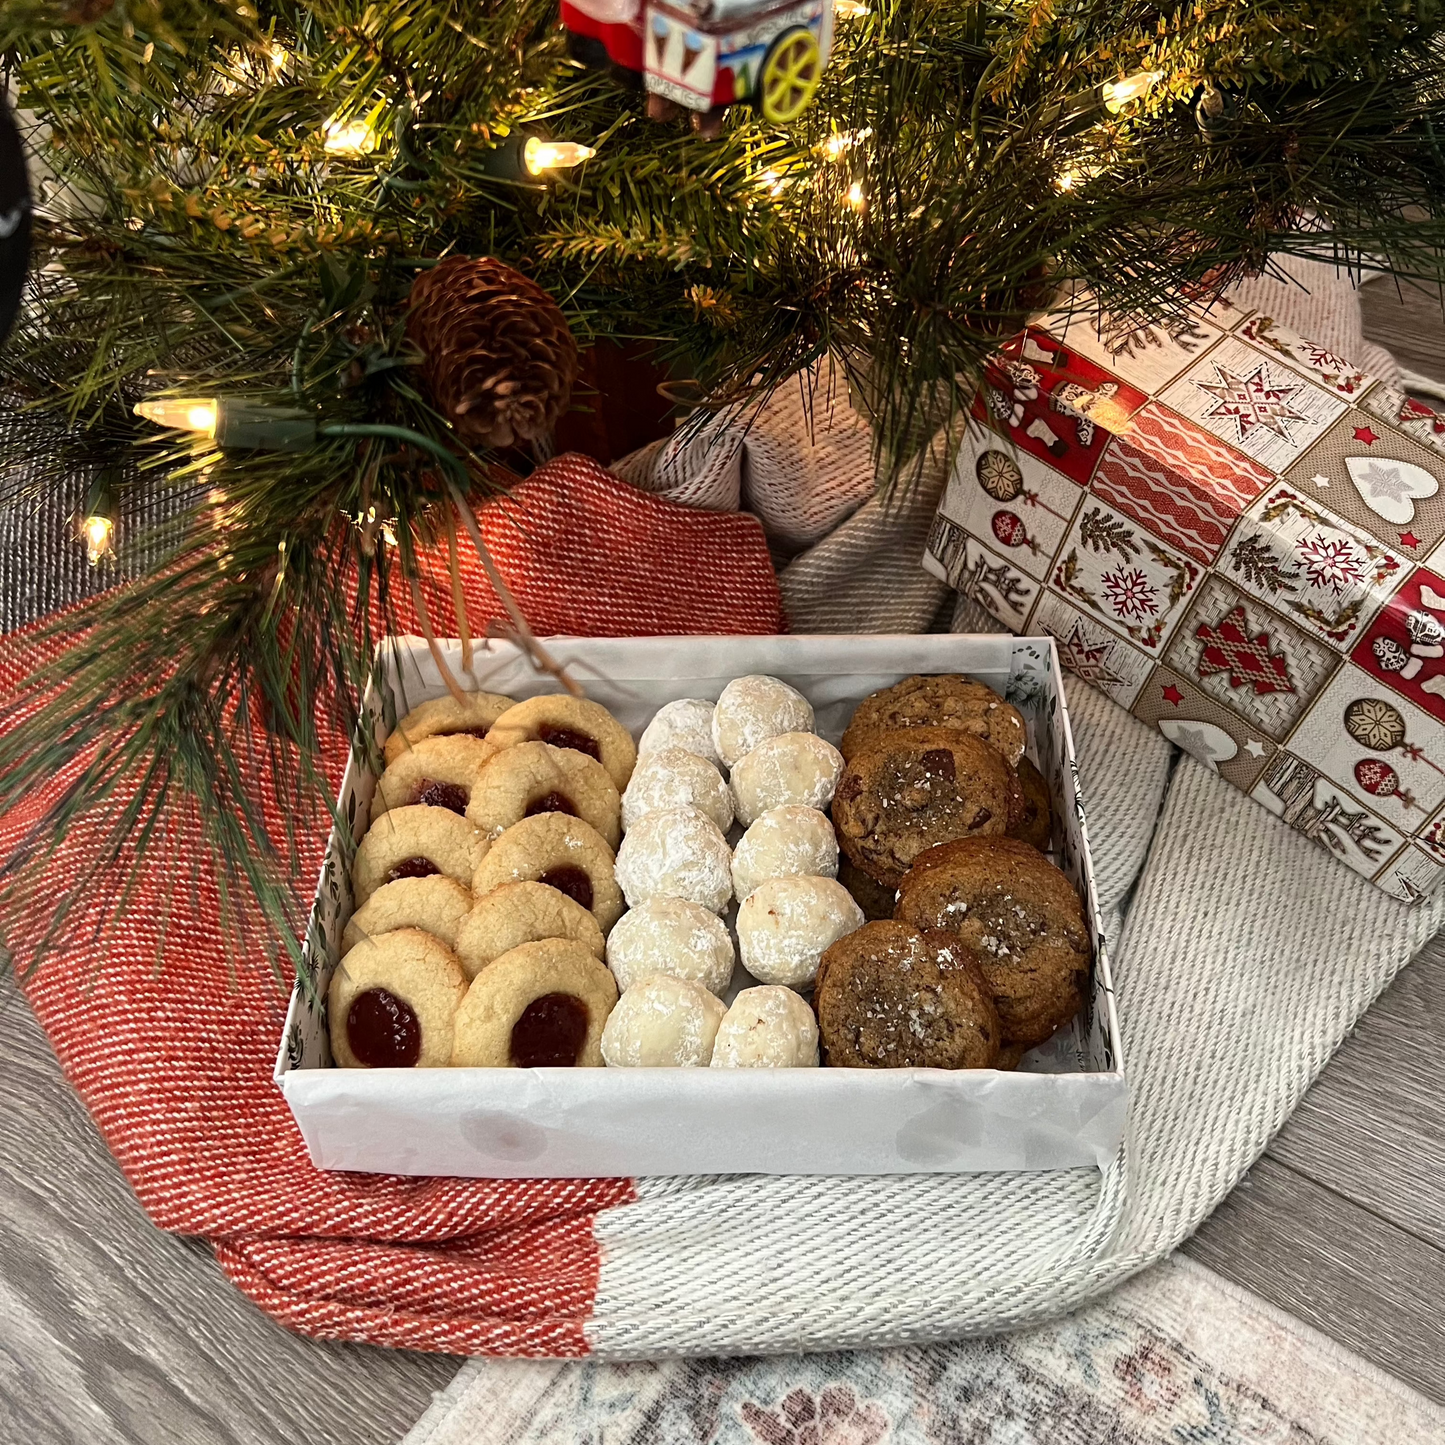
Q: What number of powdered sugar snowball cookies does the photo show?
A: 10